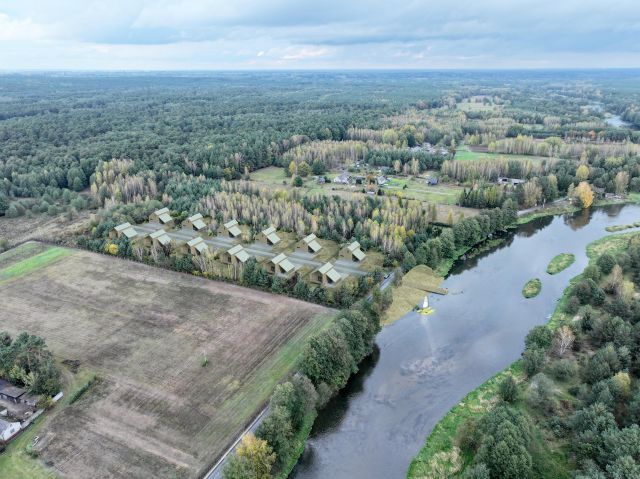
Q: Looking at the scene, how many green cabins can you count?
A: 12